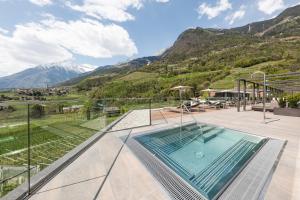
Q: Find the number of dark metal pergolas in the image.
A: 1